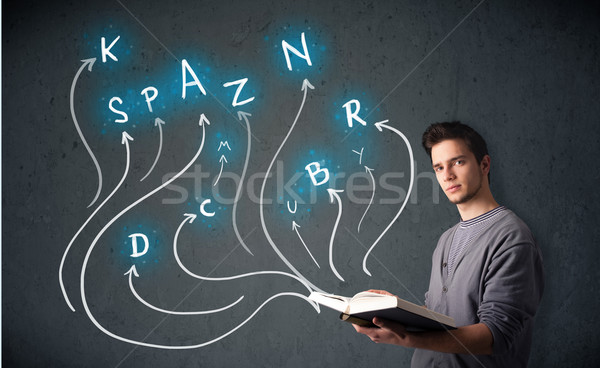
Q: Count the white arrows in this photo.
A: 13